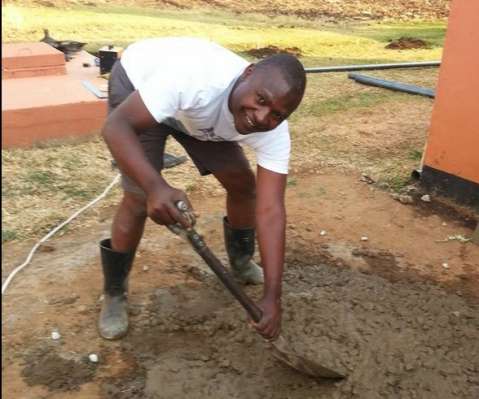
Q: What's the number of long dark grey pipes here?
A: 2